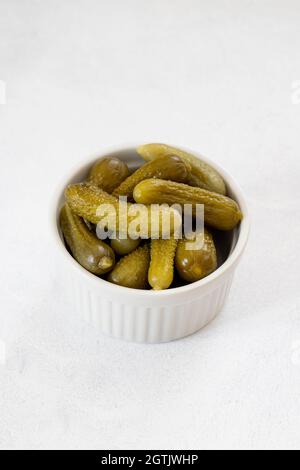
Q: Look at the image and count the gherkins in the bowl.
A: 10